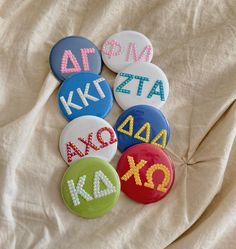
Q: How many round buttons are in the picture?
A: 8